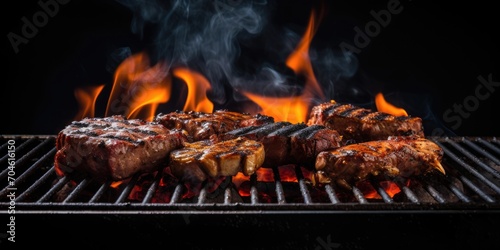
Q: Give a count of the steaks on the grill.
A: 6